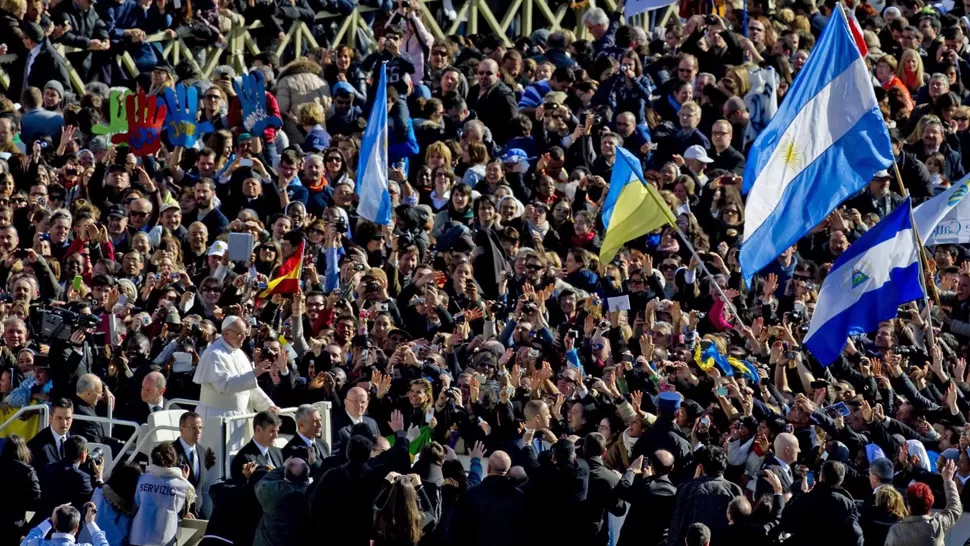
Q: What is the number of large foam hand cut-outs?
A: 4